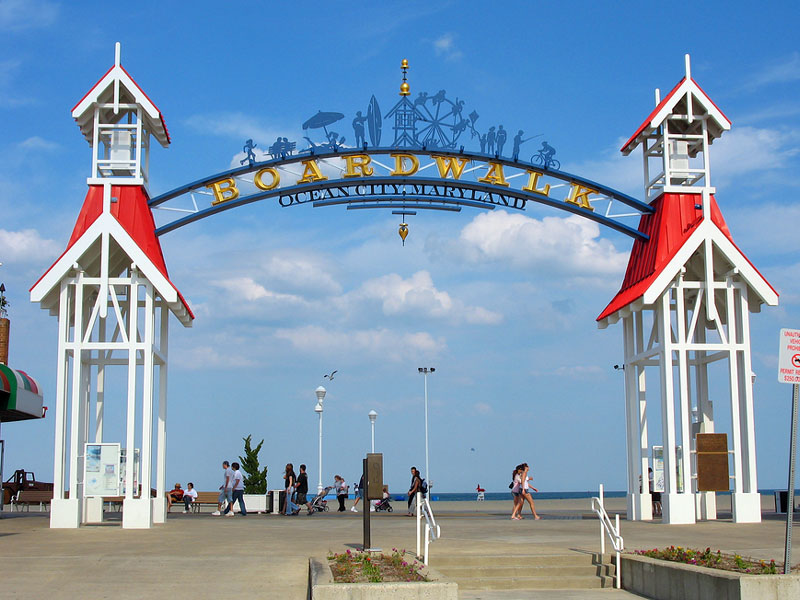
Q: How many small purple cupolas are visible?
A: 0